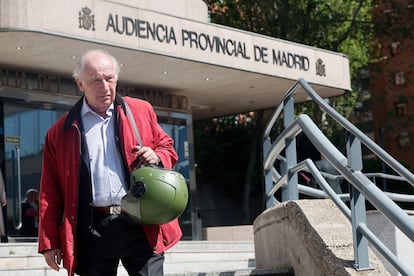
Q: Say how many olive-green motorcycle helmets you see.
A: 1